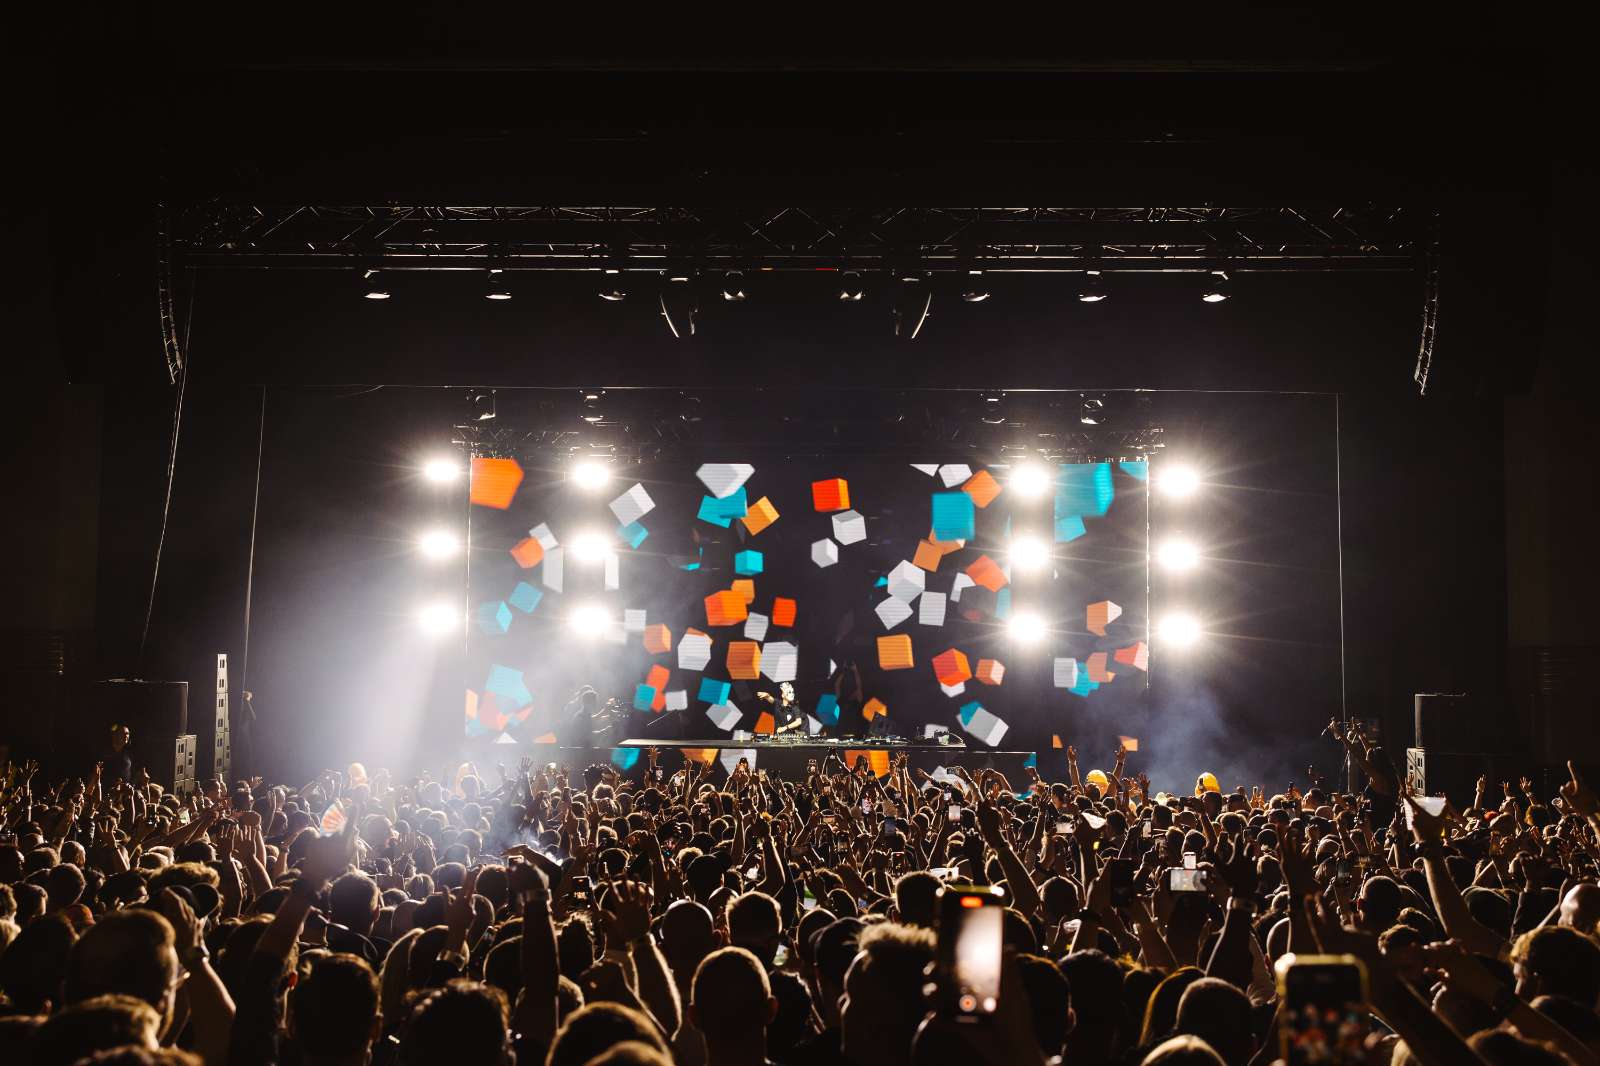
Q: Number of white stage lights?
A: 12